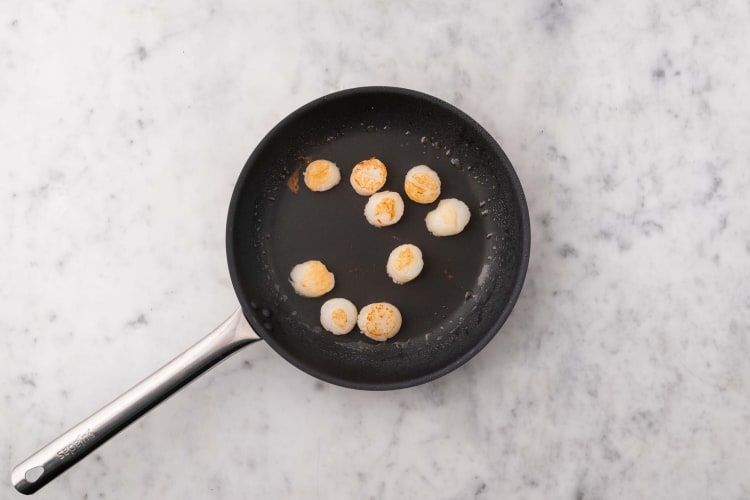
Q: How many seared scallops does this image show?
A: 9